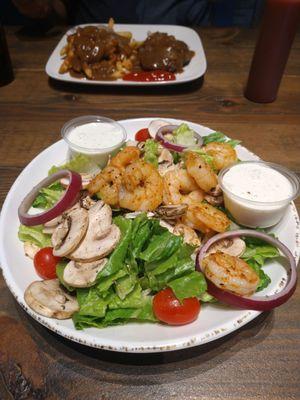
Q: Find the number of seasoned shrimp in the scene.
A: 8